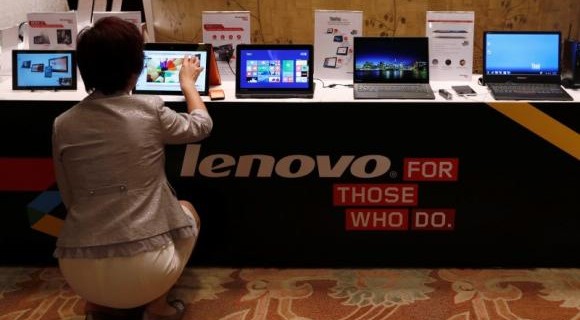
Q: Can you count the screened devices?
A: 5